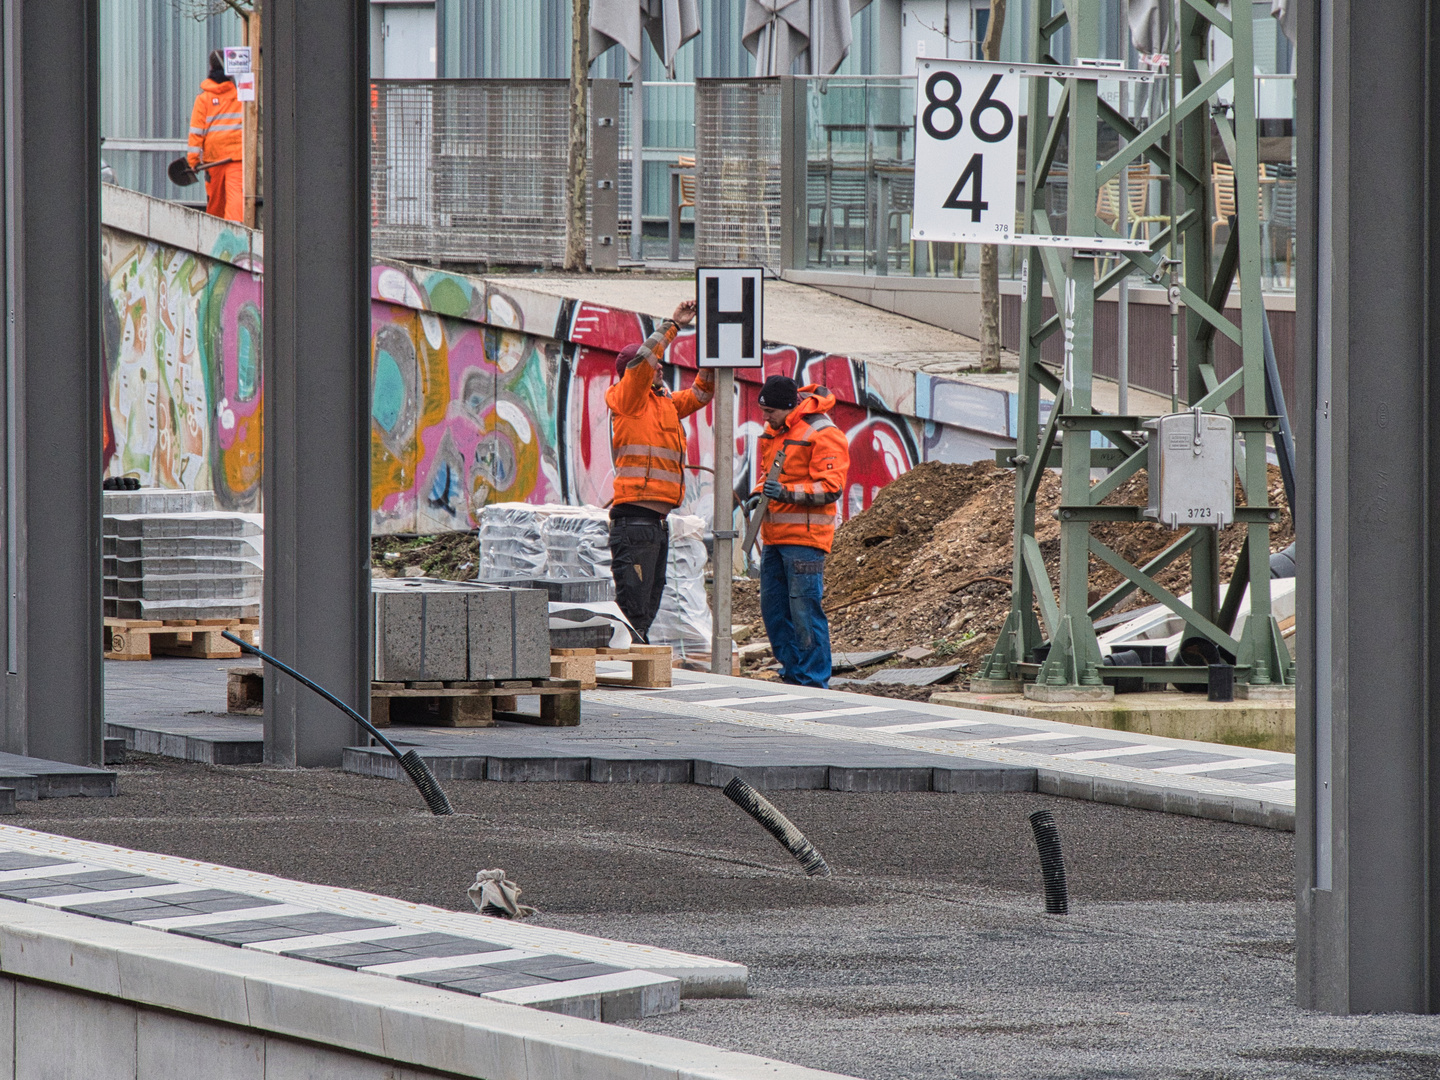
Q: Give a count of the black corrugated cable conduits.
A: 3